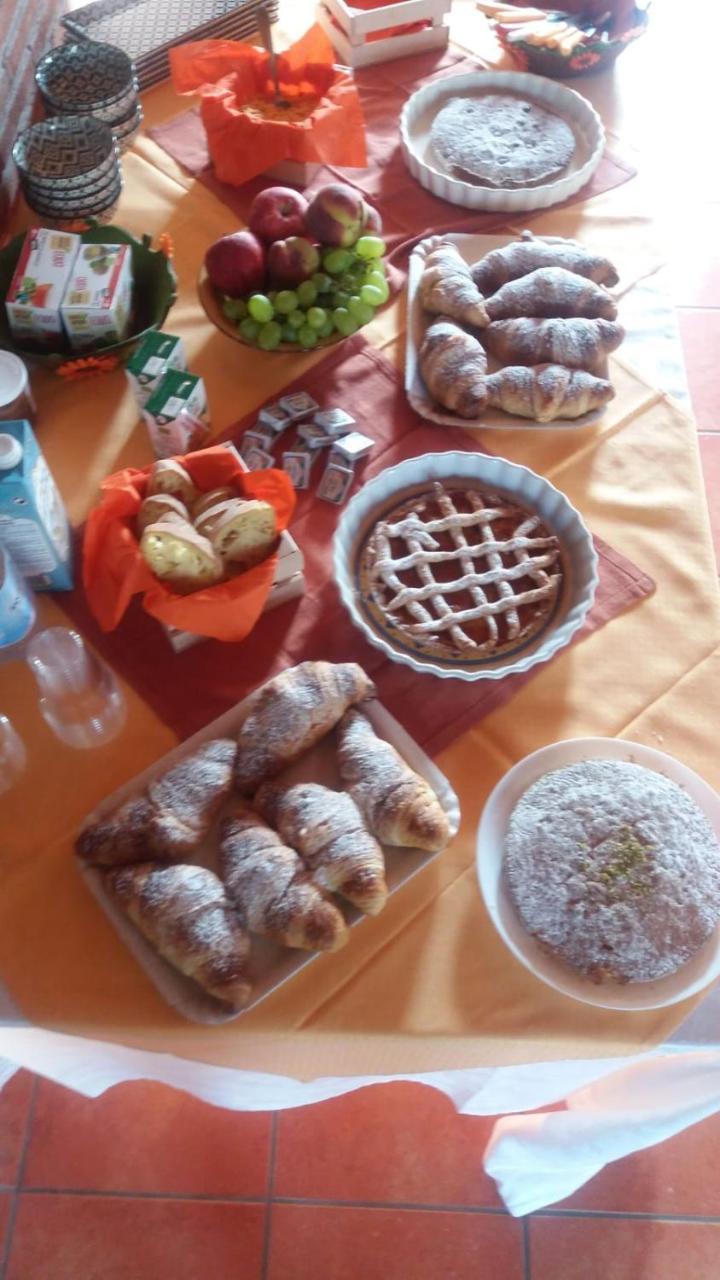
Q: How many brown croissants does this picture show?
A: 12